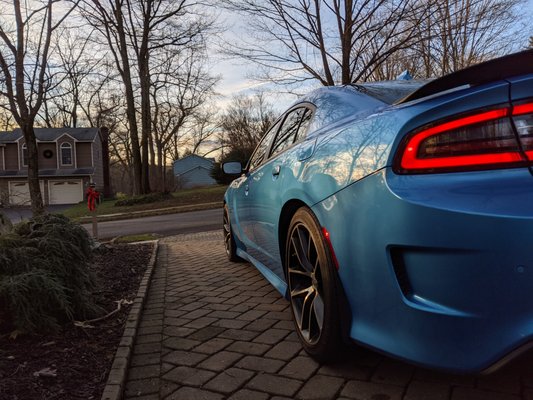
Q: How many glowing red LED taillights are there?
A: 1